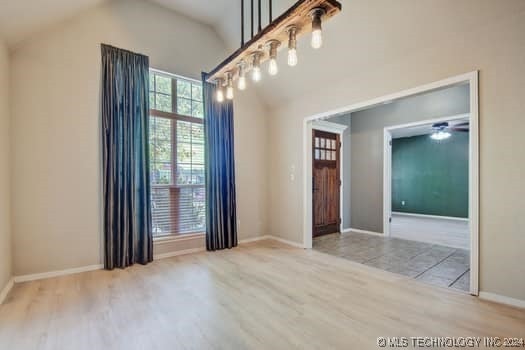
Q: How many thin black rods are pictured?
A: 4